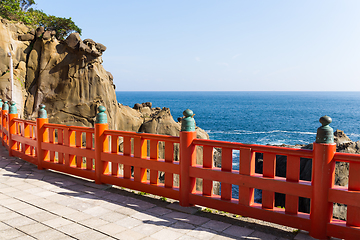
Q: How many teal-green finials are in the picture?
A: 7